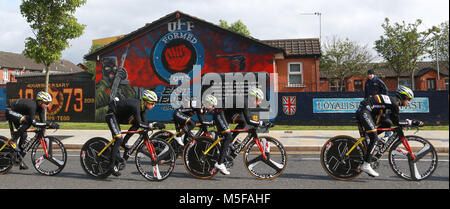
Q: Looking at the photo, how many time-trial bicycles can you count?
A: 5